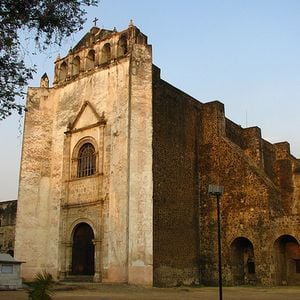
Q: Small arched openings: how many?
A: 5